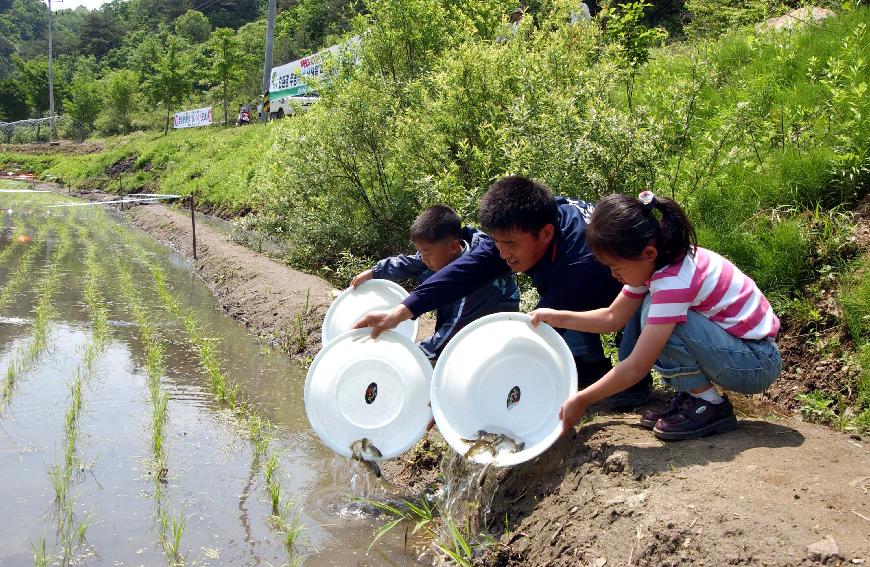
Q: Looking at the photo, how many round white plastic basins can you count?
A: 3